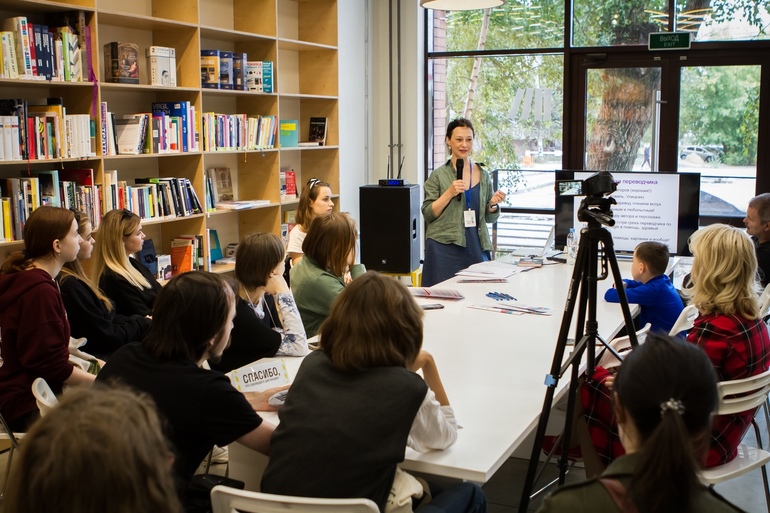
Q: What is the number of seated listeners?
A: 13